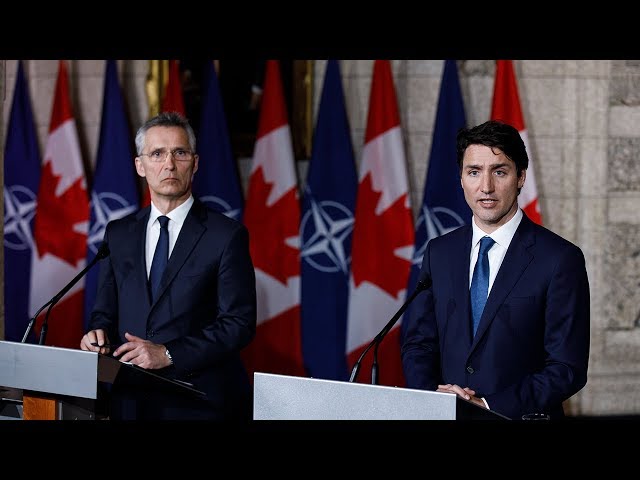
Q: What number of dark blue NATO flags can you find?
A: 5